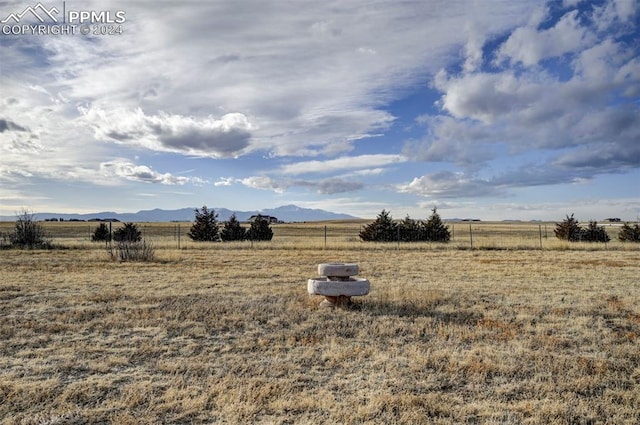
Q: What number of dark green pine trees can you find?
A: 11